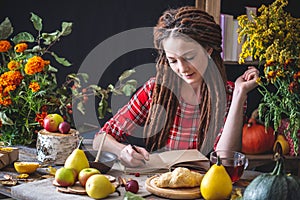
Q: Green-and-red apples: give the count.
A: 3